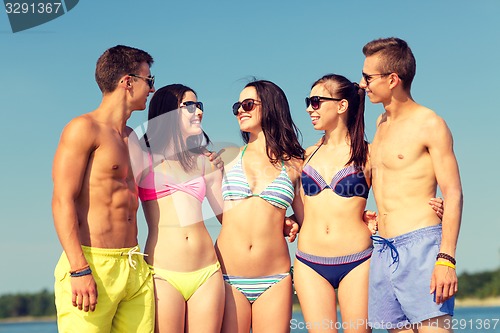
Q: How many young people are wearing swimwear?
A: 5